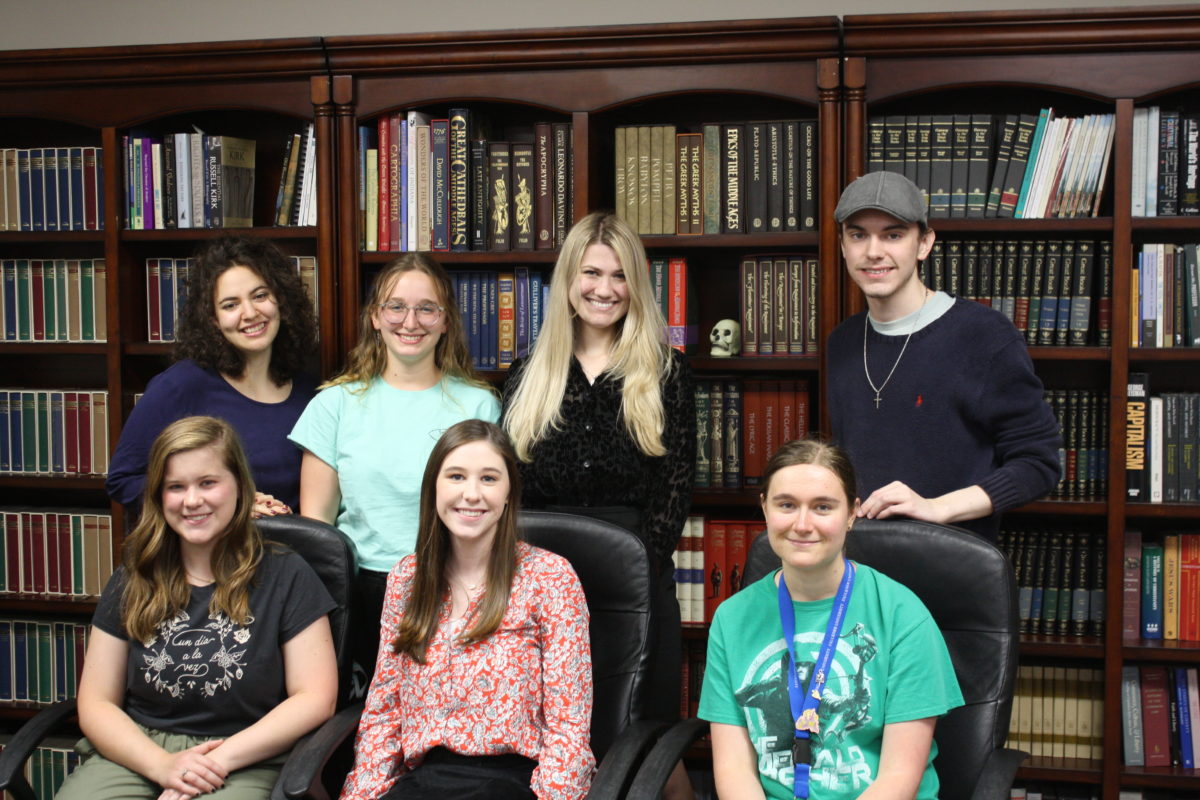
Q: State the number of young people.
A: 7